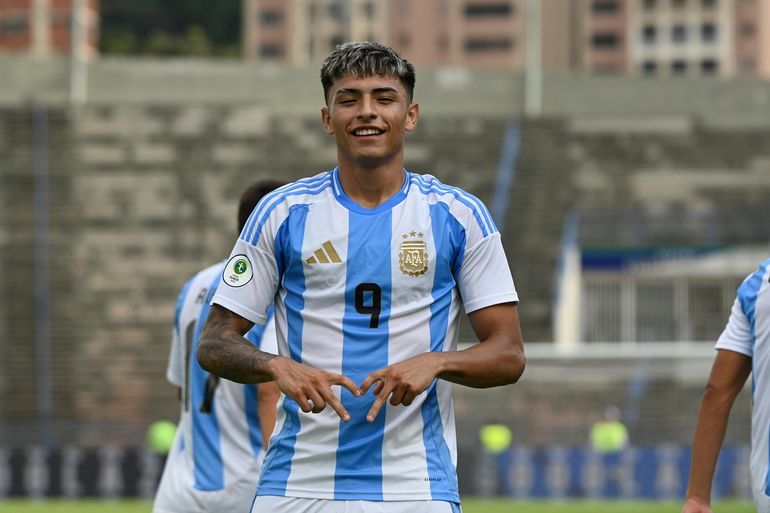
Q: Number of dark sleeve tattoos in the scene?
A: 1